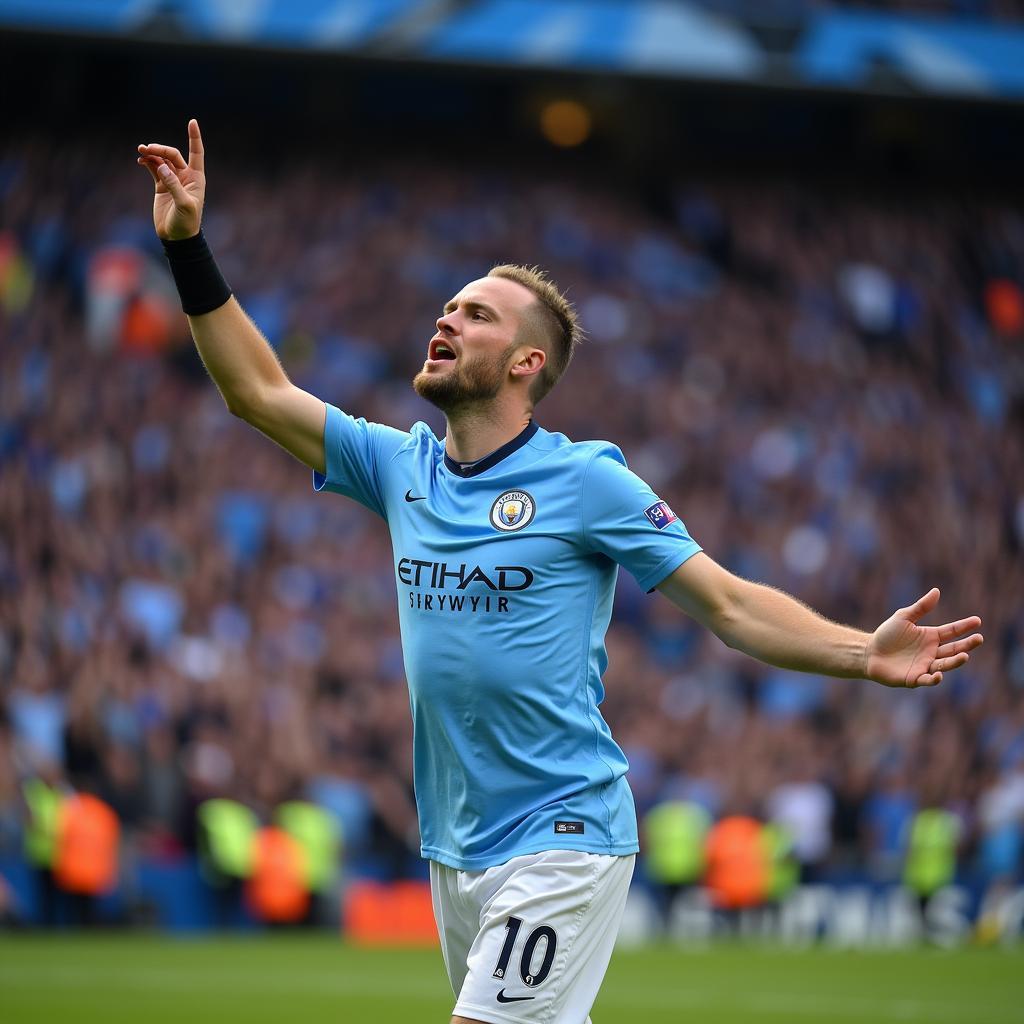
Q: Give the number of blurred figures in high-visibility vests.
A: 9